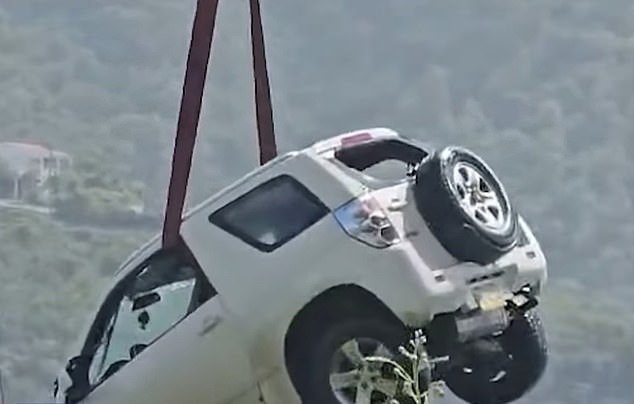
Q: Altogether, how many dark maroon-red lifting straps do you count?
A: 2